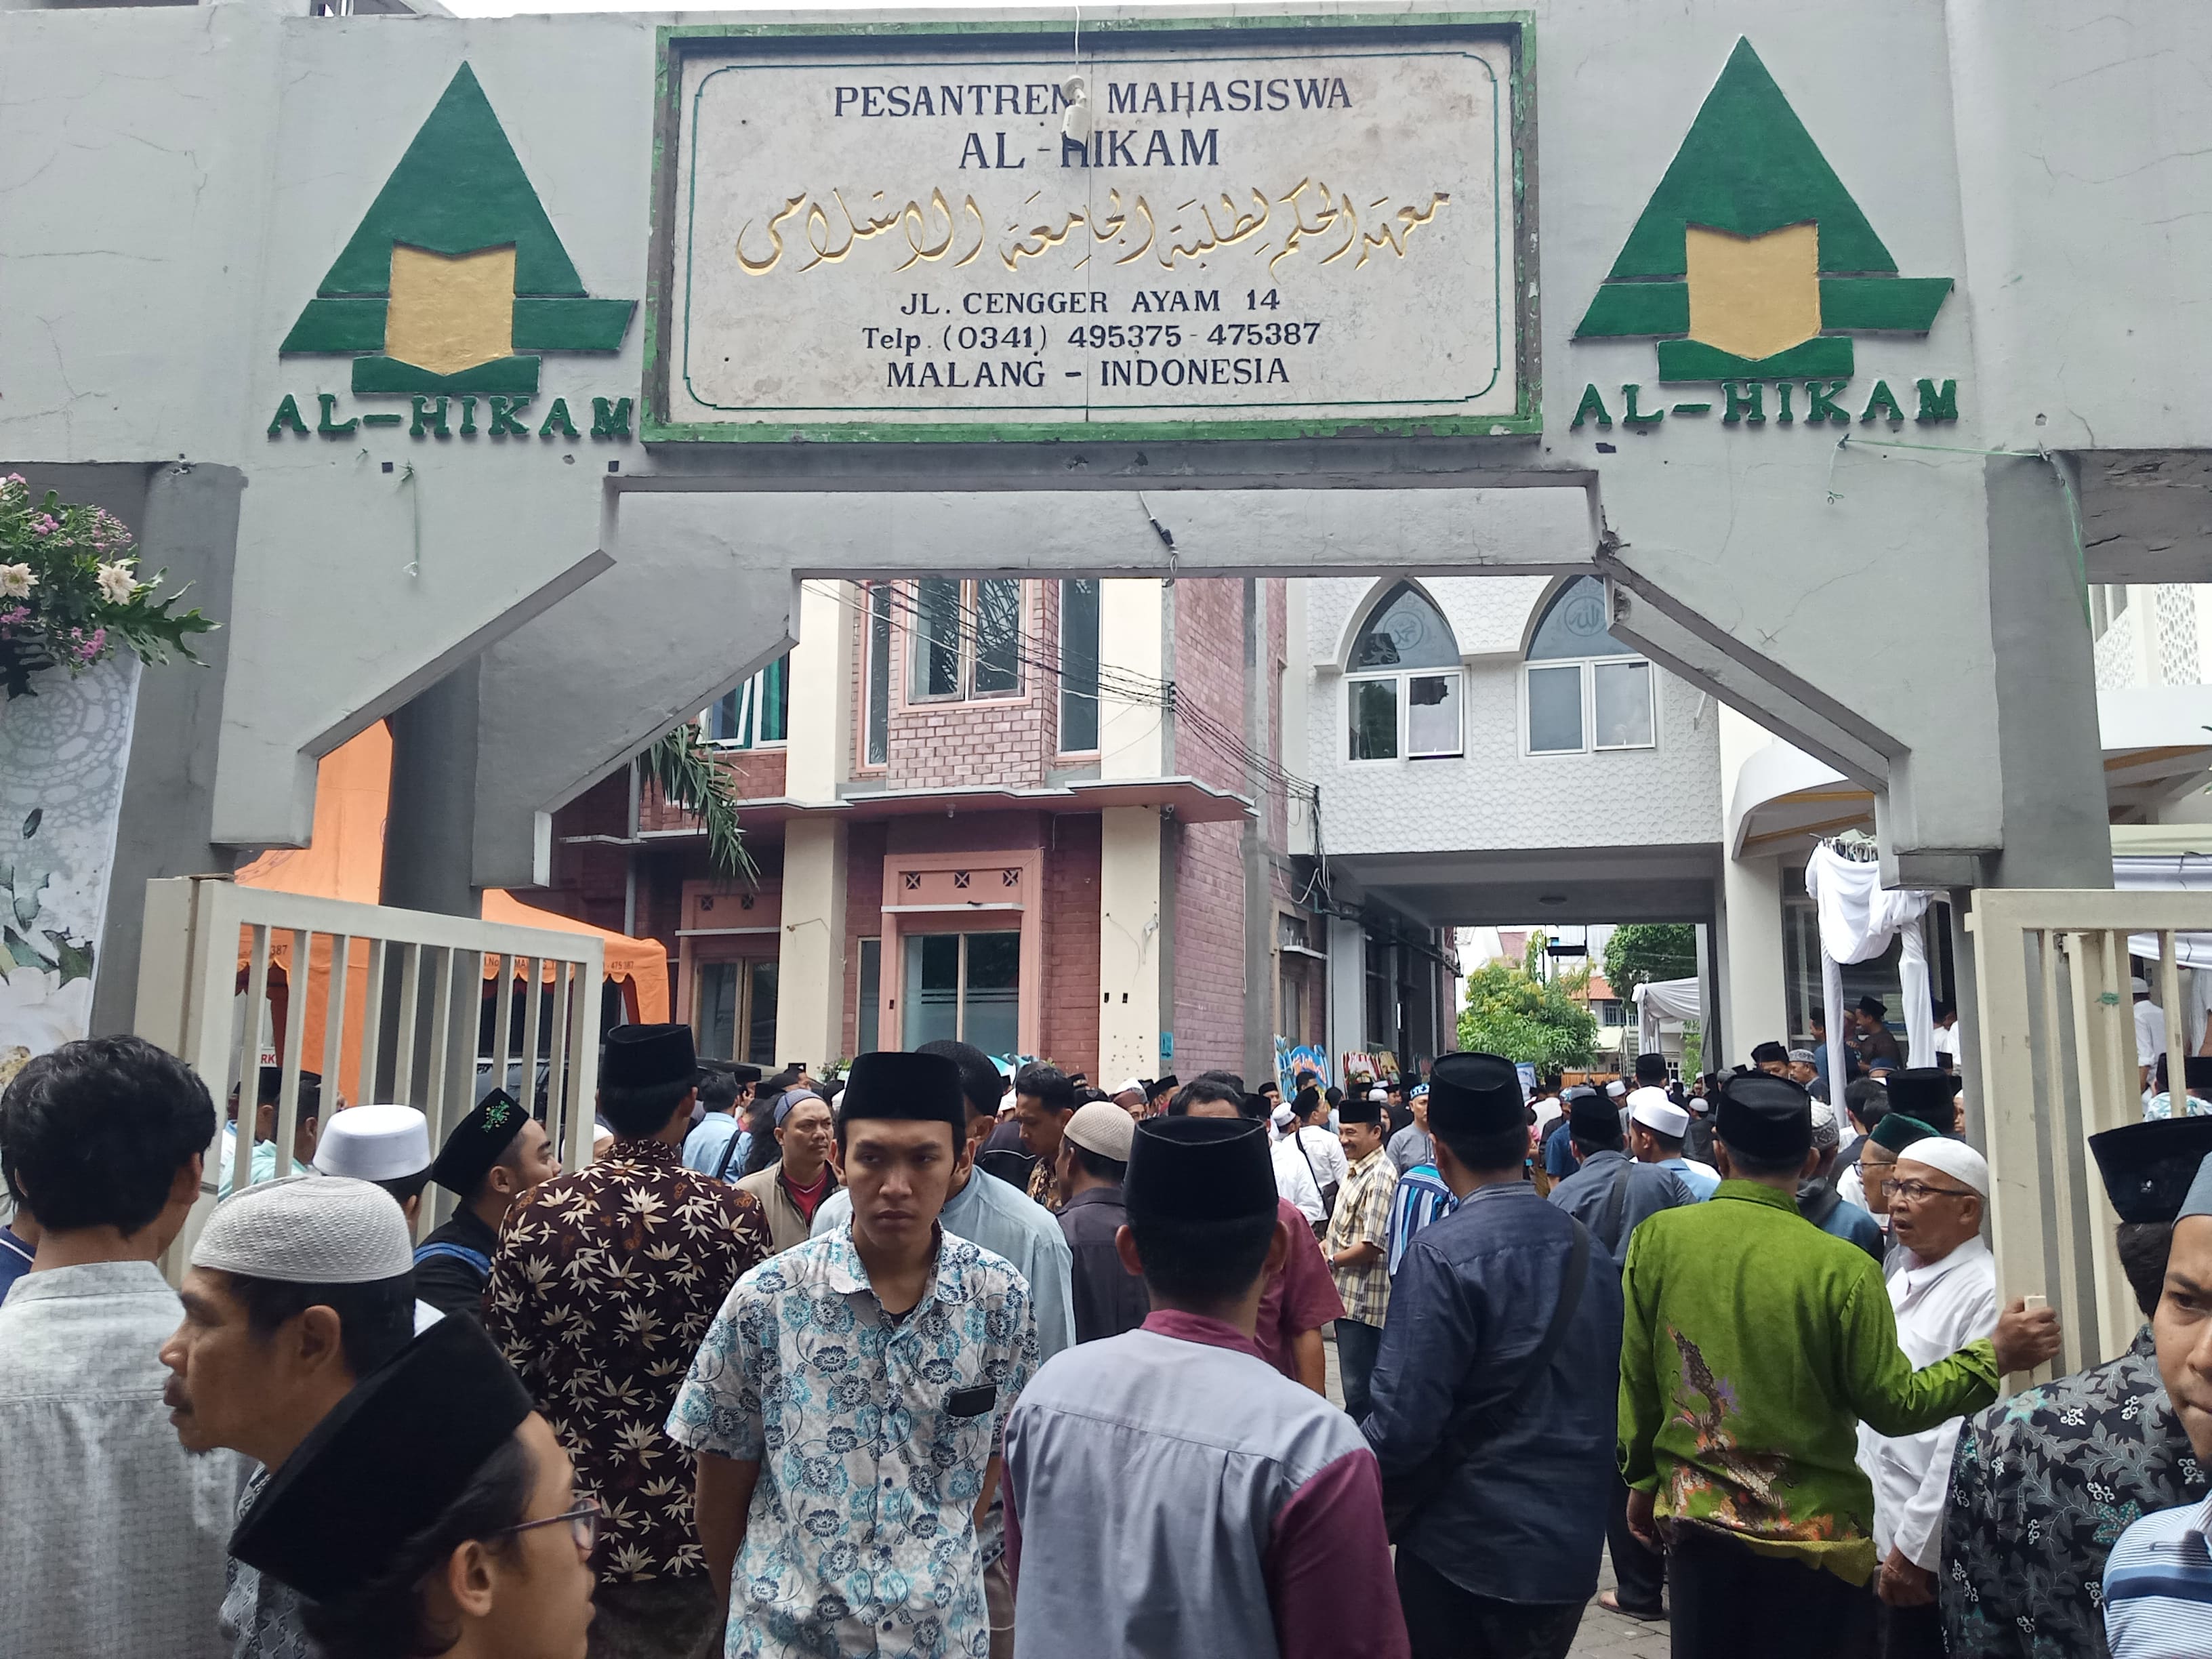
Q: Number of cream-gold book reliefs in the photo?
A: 2